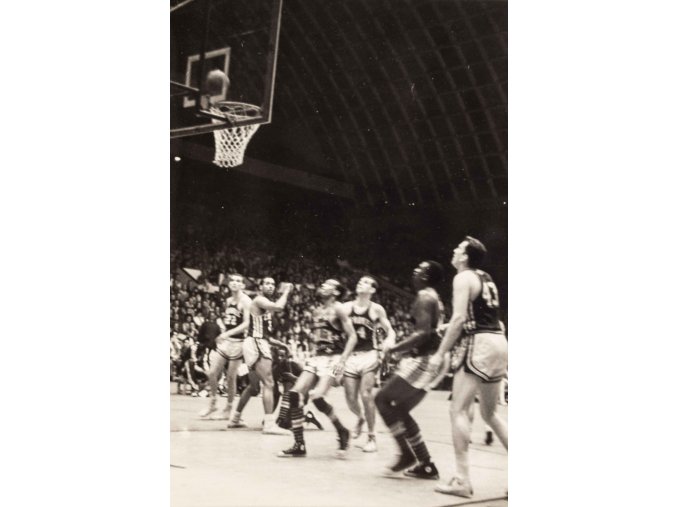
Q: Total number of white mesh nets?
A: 1